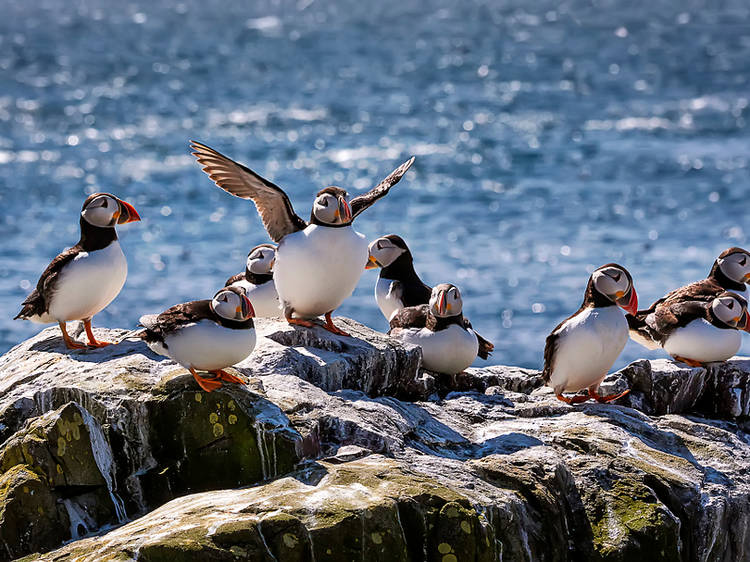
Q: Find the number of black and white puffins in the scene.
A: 9